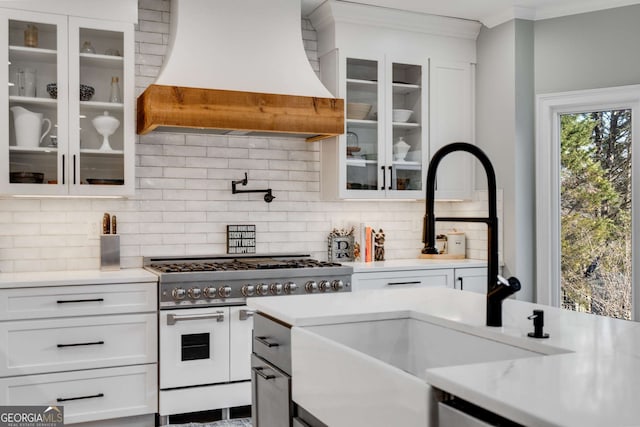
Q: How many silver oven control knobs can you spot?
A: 11